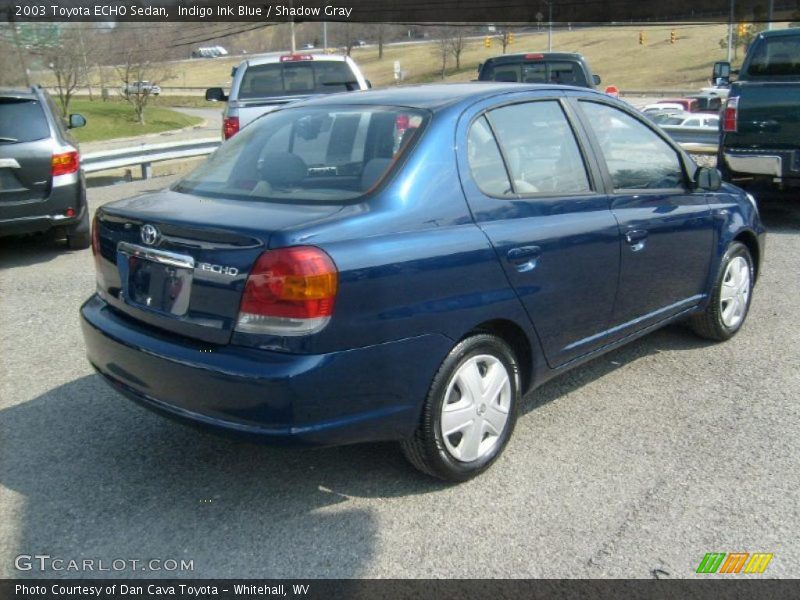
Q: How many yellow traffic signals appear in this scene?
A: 5